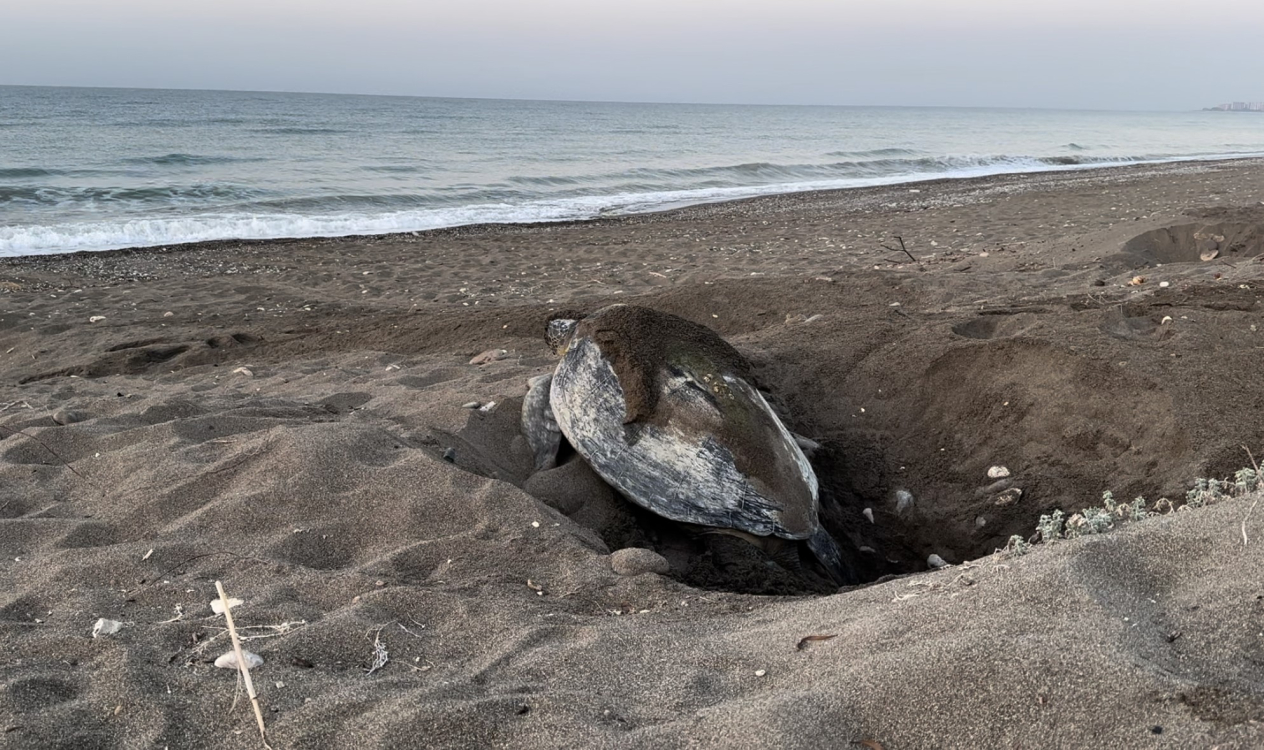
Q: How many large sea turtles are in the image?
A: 1